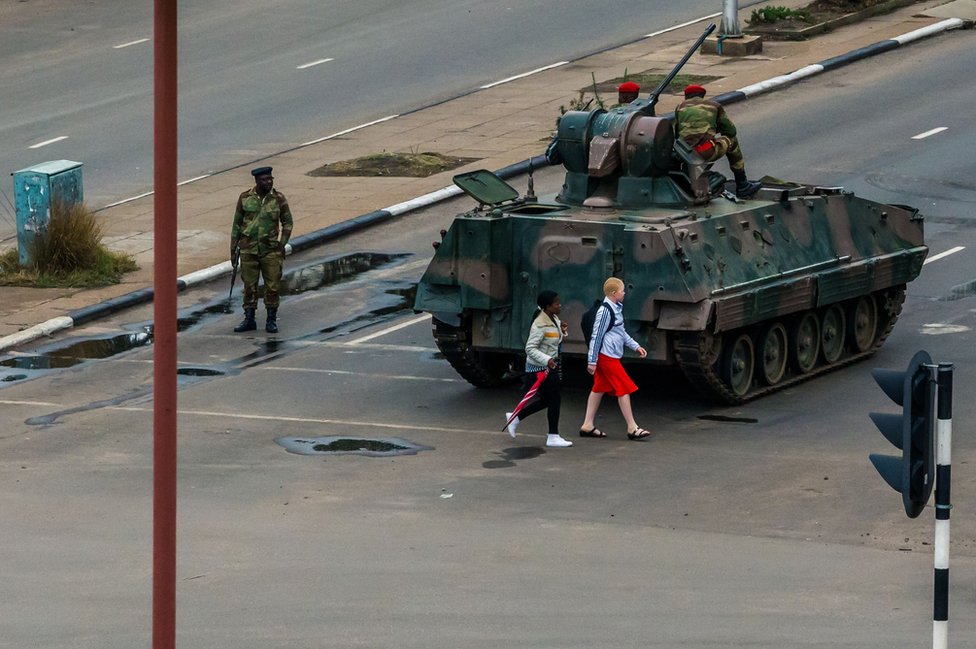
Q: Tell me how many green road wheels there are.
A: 5